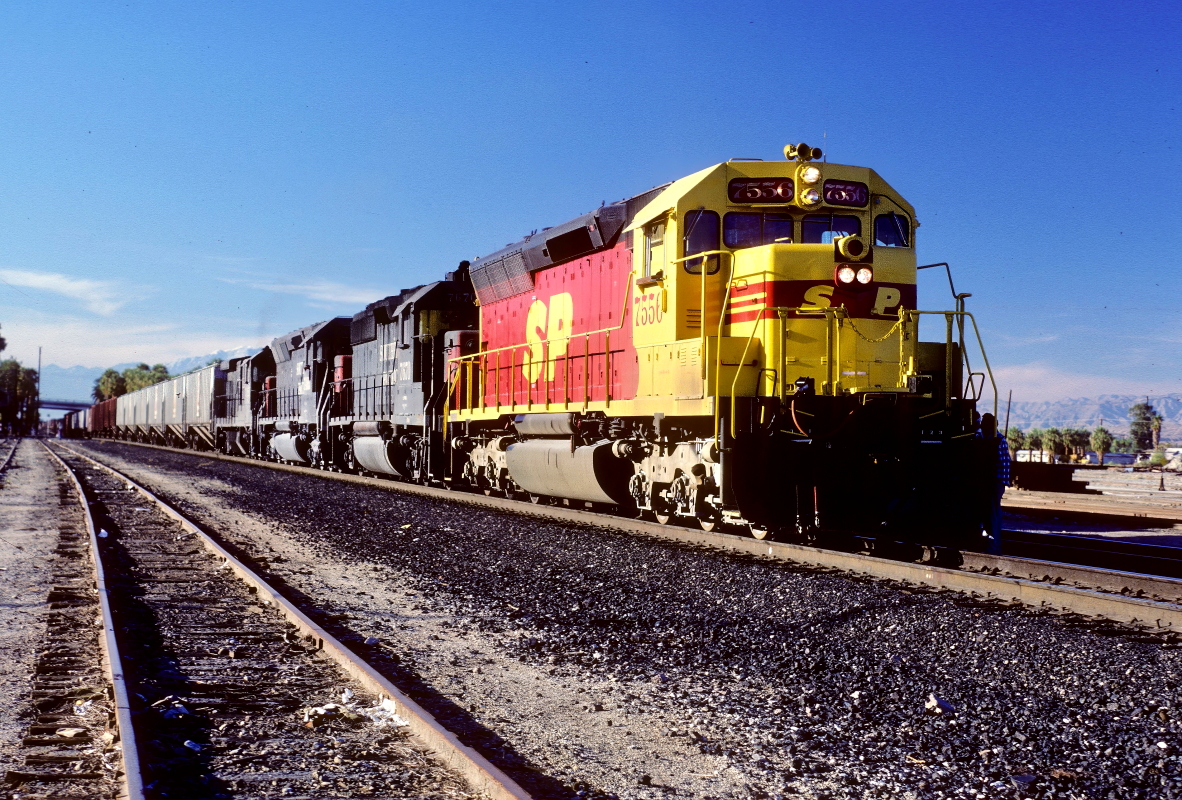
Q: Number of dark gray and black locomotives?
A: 3